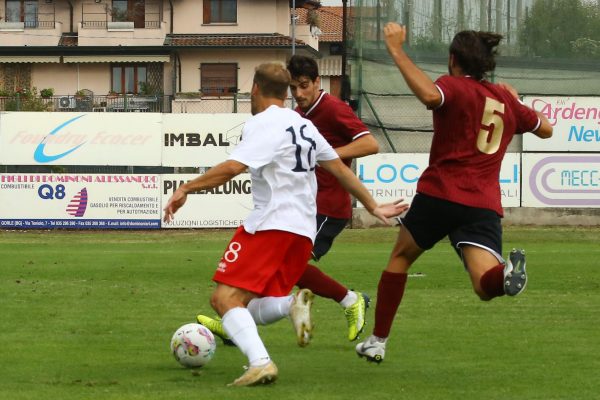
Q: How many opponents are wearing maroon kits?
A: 2